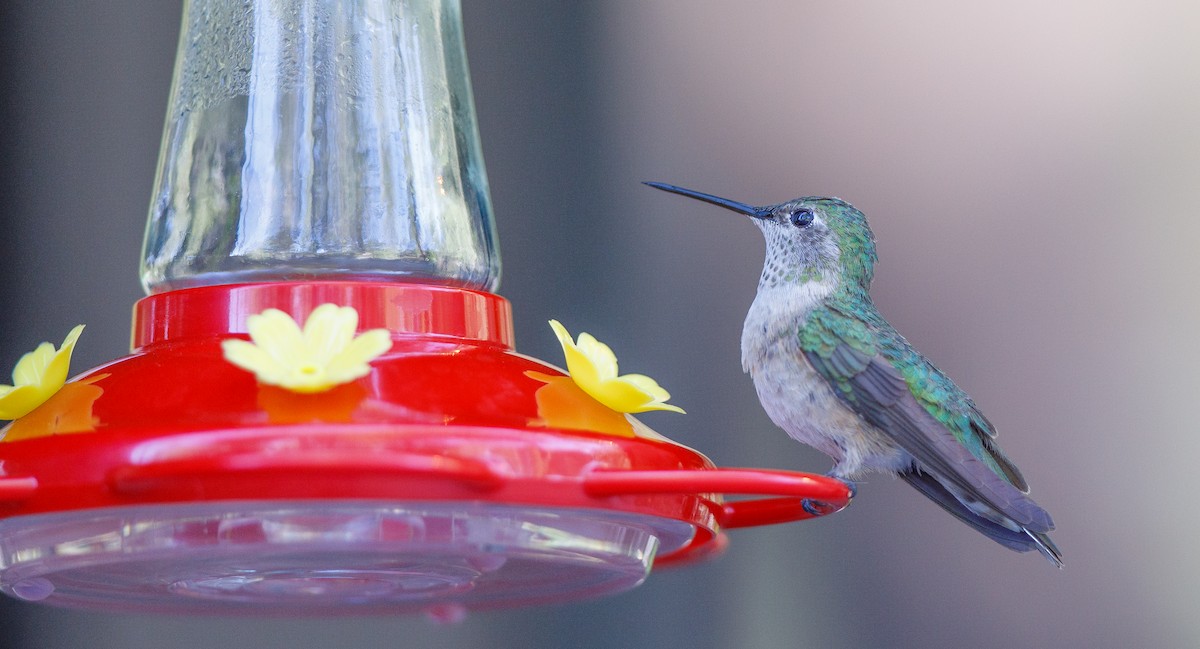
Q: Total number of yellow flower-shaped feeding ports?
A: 3